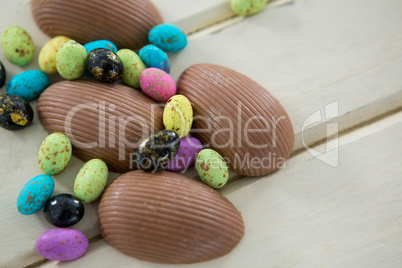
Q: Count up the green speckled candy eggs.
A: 7